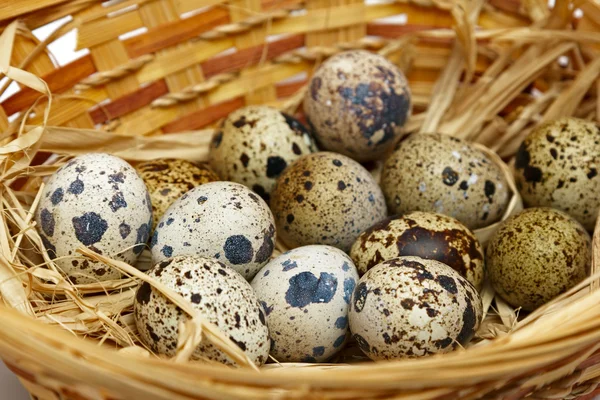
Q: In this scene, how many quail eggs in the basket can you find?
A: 13